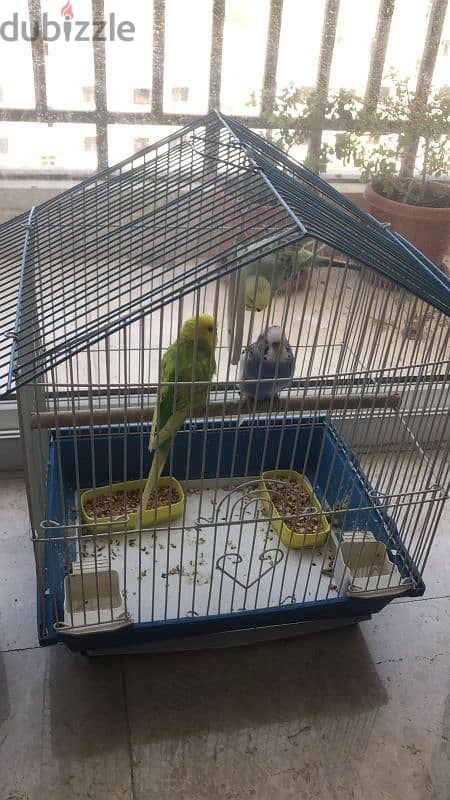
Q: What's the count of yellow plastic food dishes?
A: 2